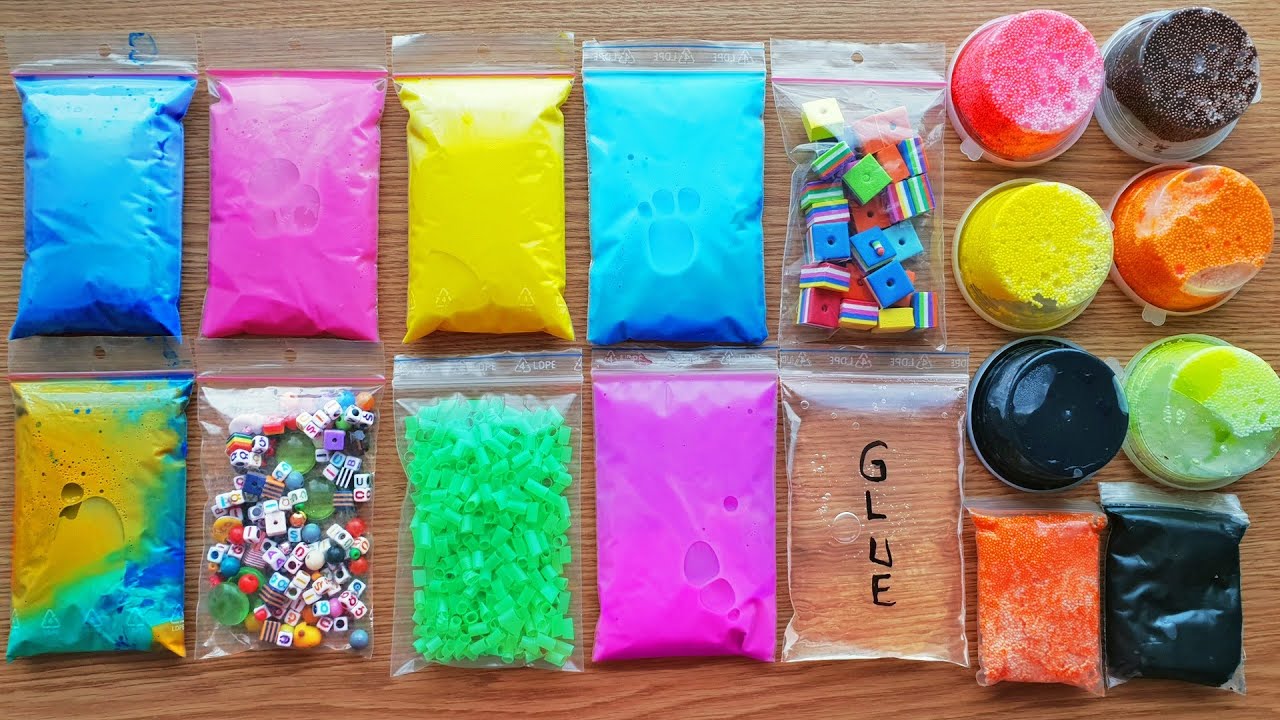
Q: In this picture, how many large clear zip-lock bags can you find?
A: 10